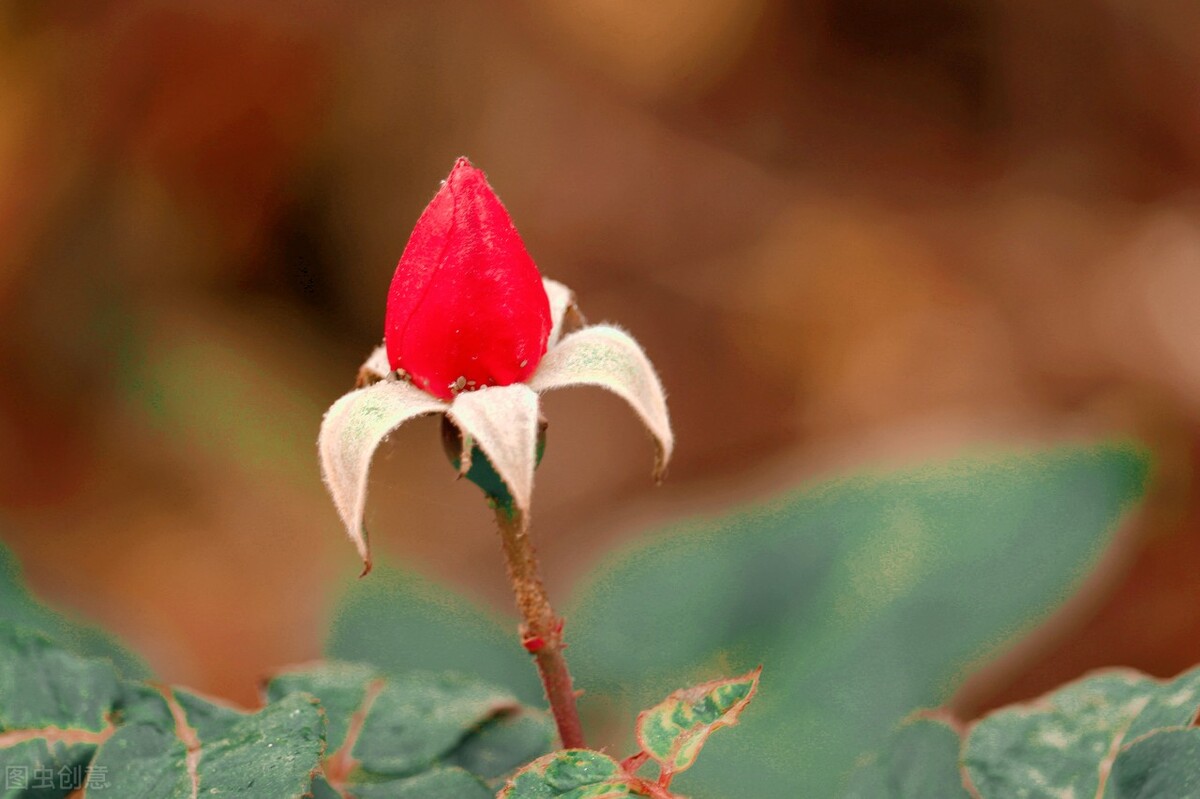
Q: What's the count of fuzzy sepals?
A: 5